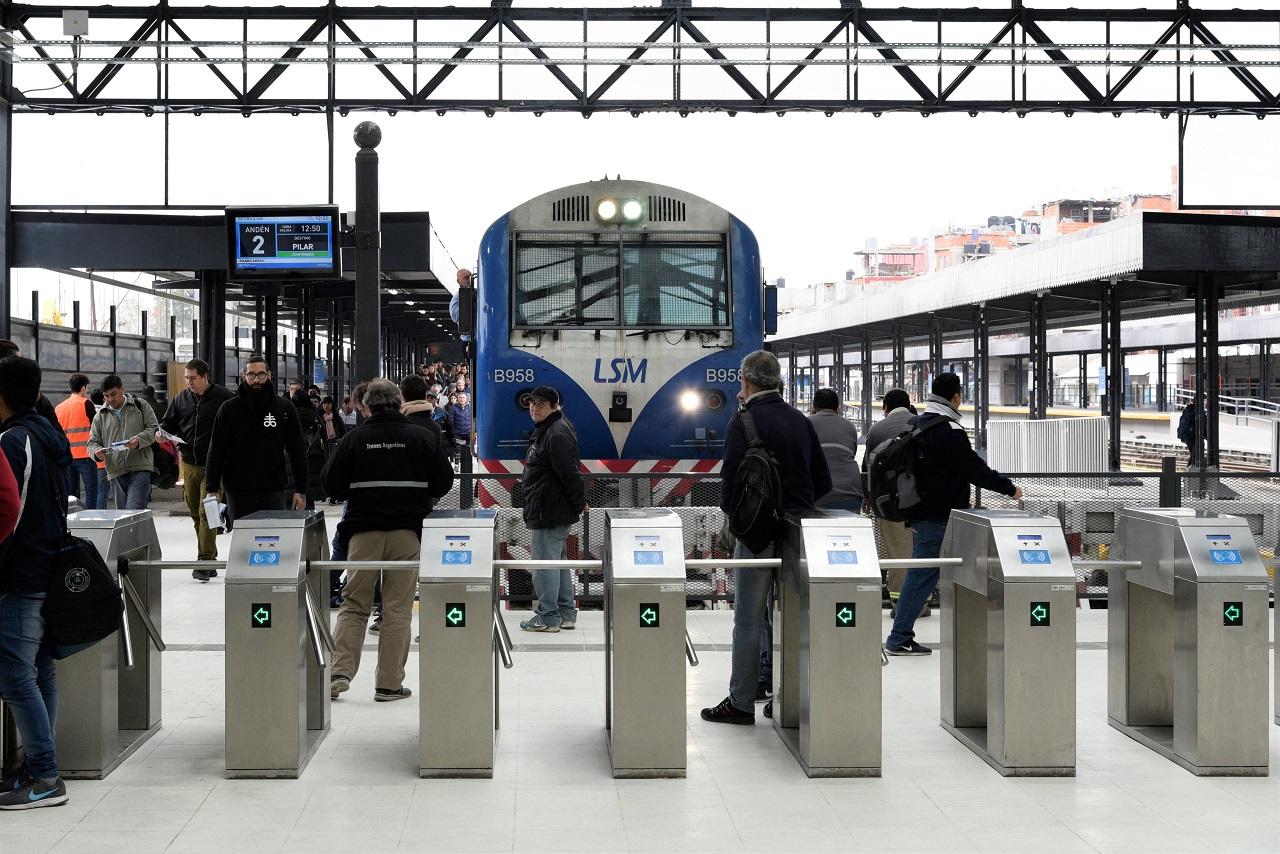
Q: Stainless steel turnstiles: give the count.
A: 7